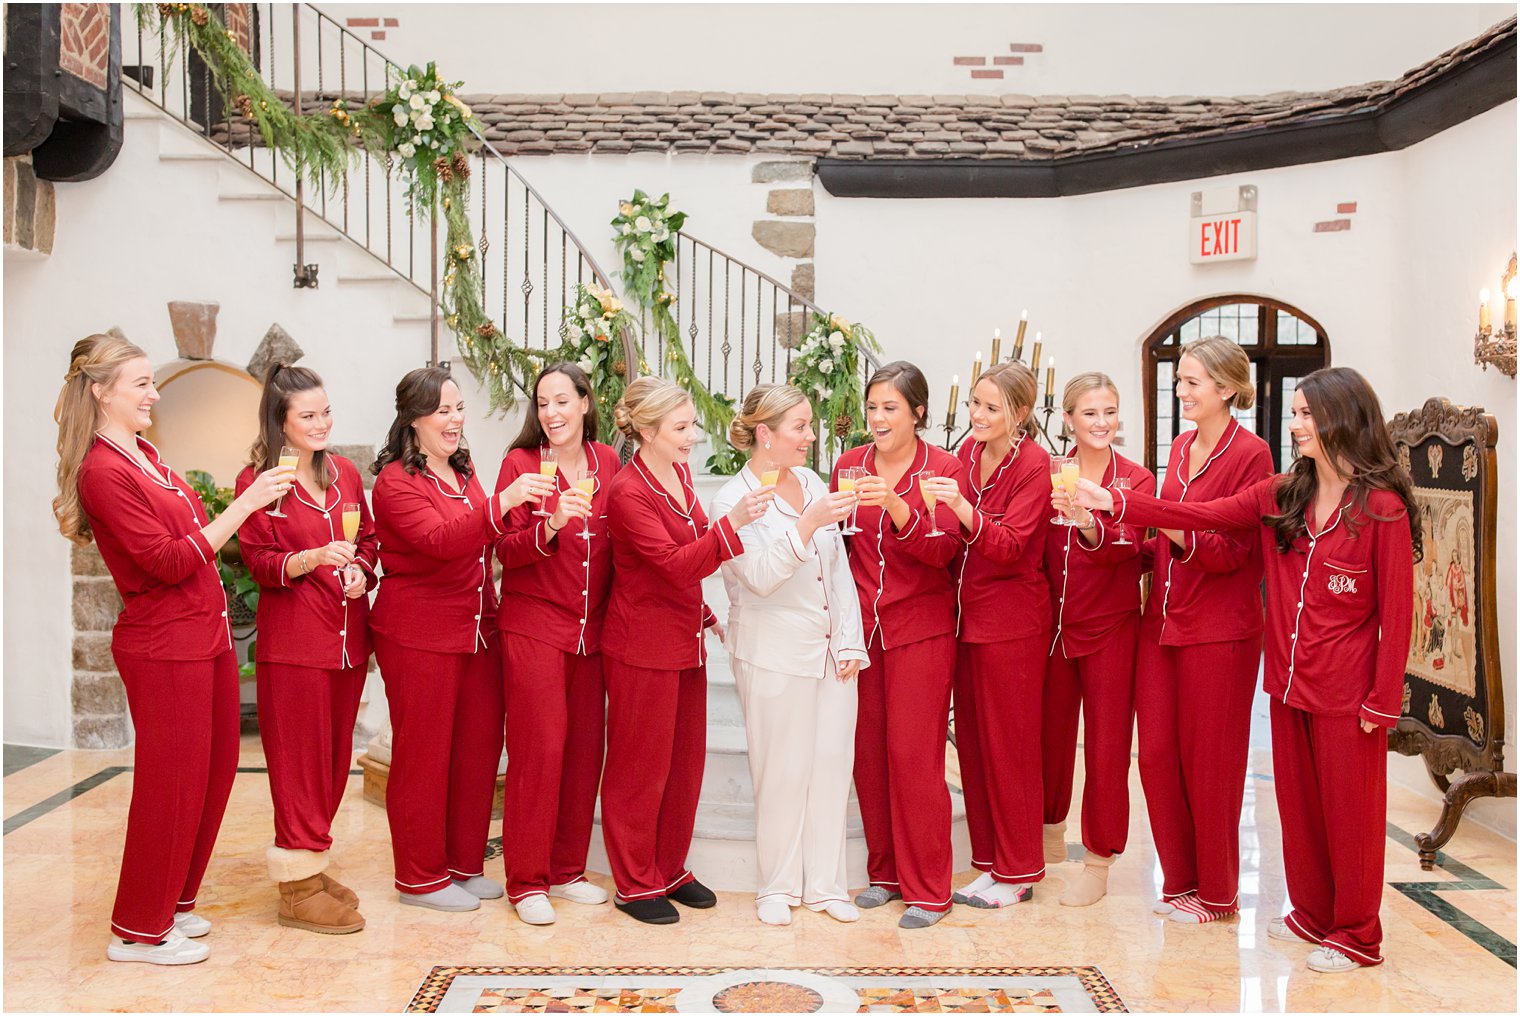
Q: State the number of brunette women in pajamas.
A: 5